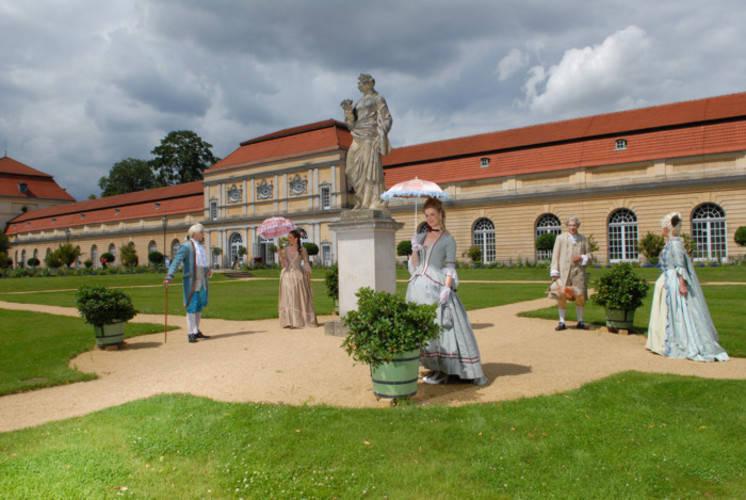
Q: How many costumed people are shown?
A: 5